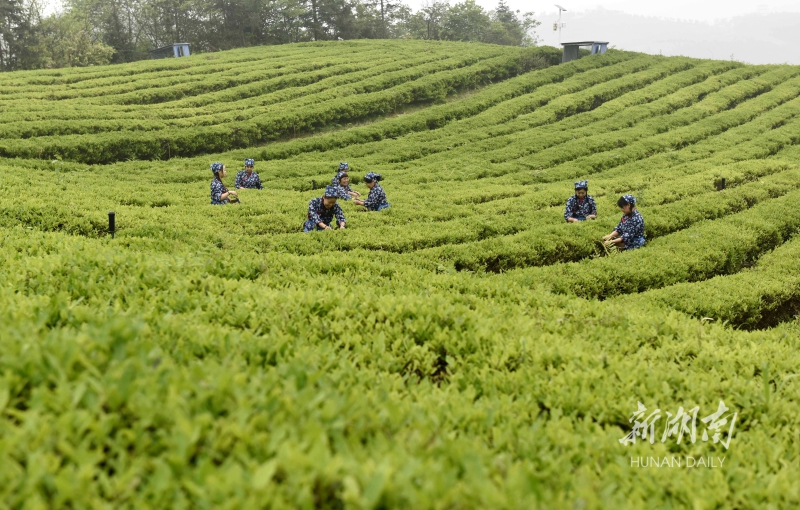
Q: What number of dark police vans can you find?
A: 0